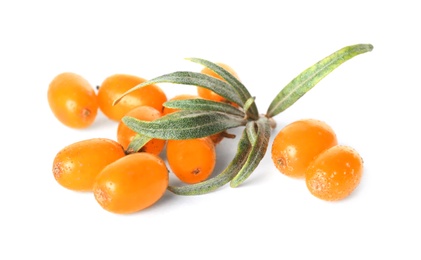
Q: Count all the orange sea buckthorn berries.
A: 10